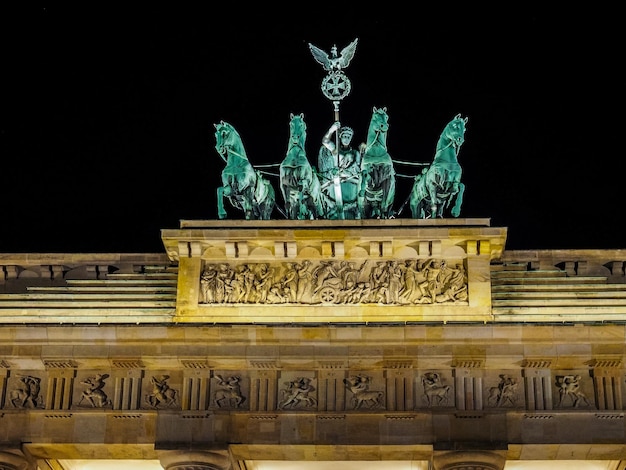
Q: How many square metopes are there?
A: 9